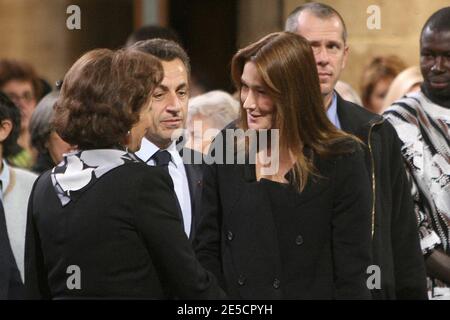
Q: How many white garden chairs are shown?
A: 0